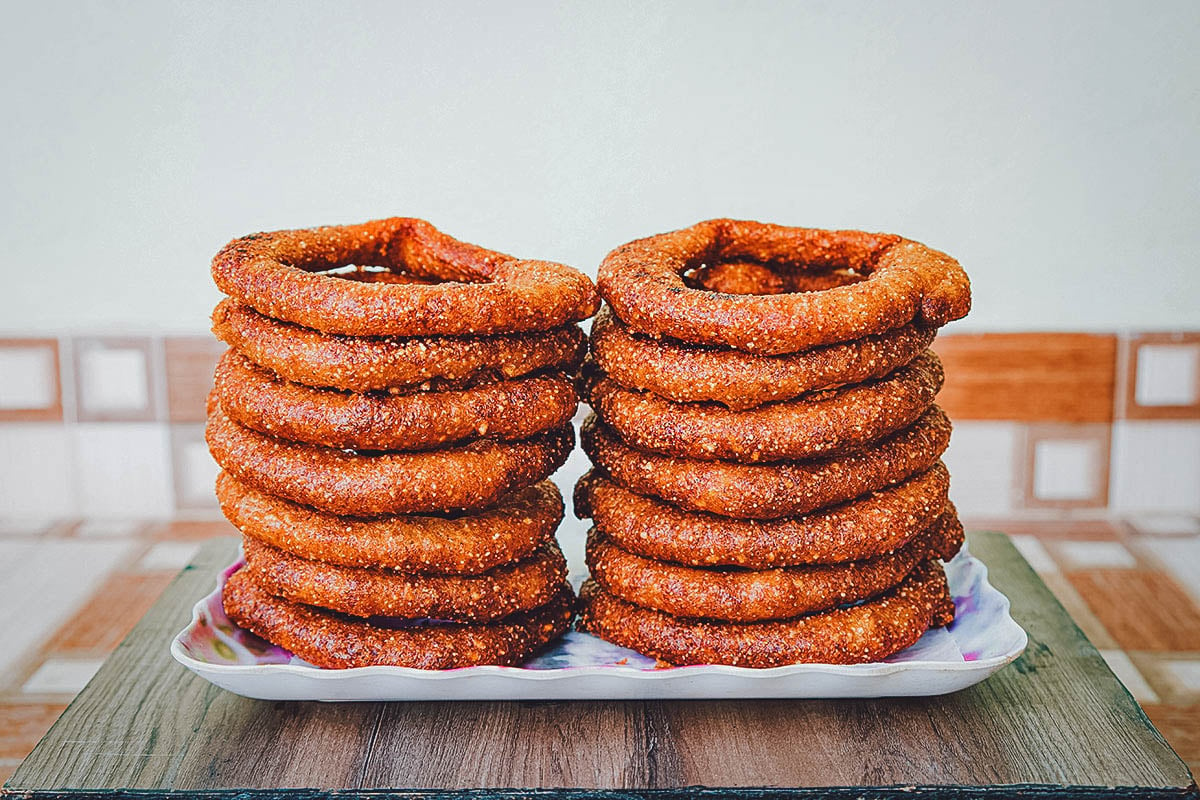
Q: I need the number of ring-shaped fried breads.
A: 14